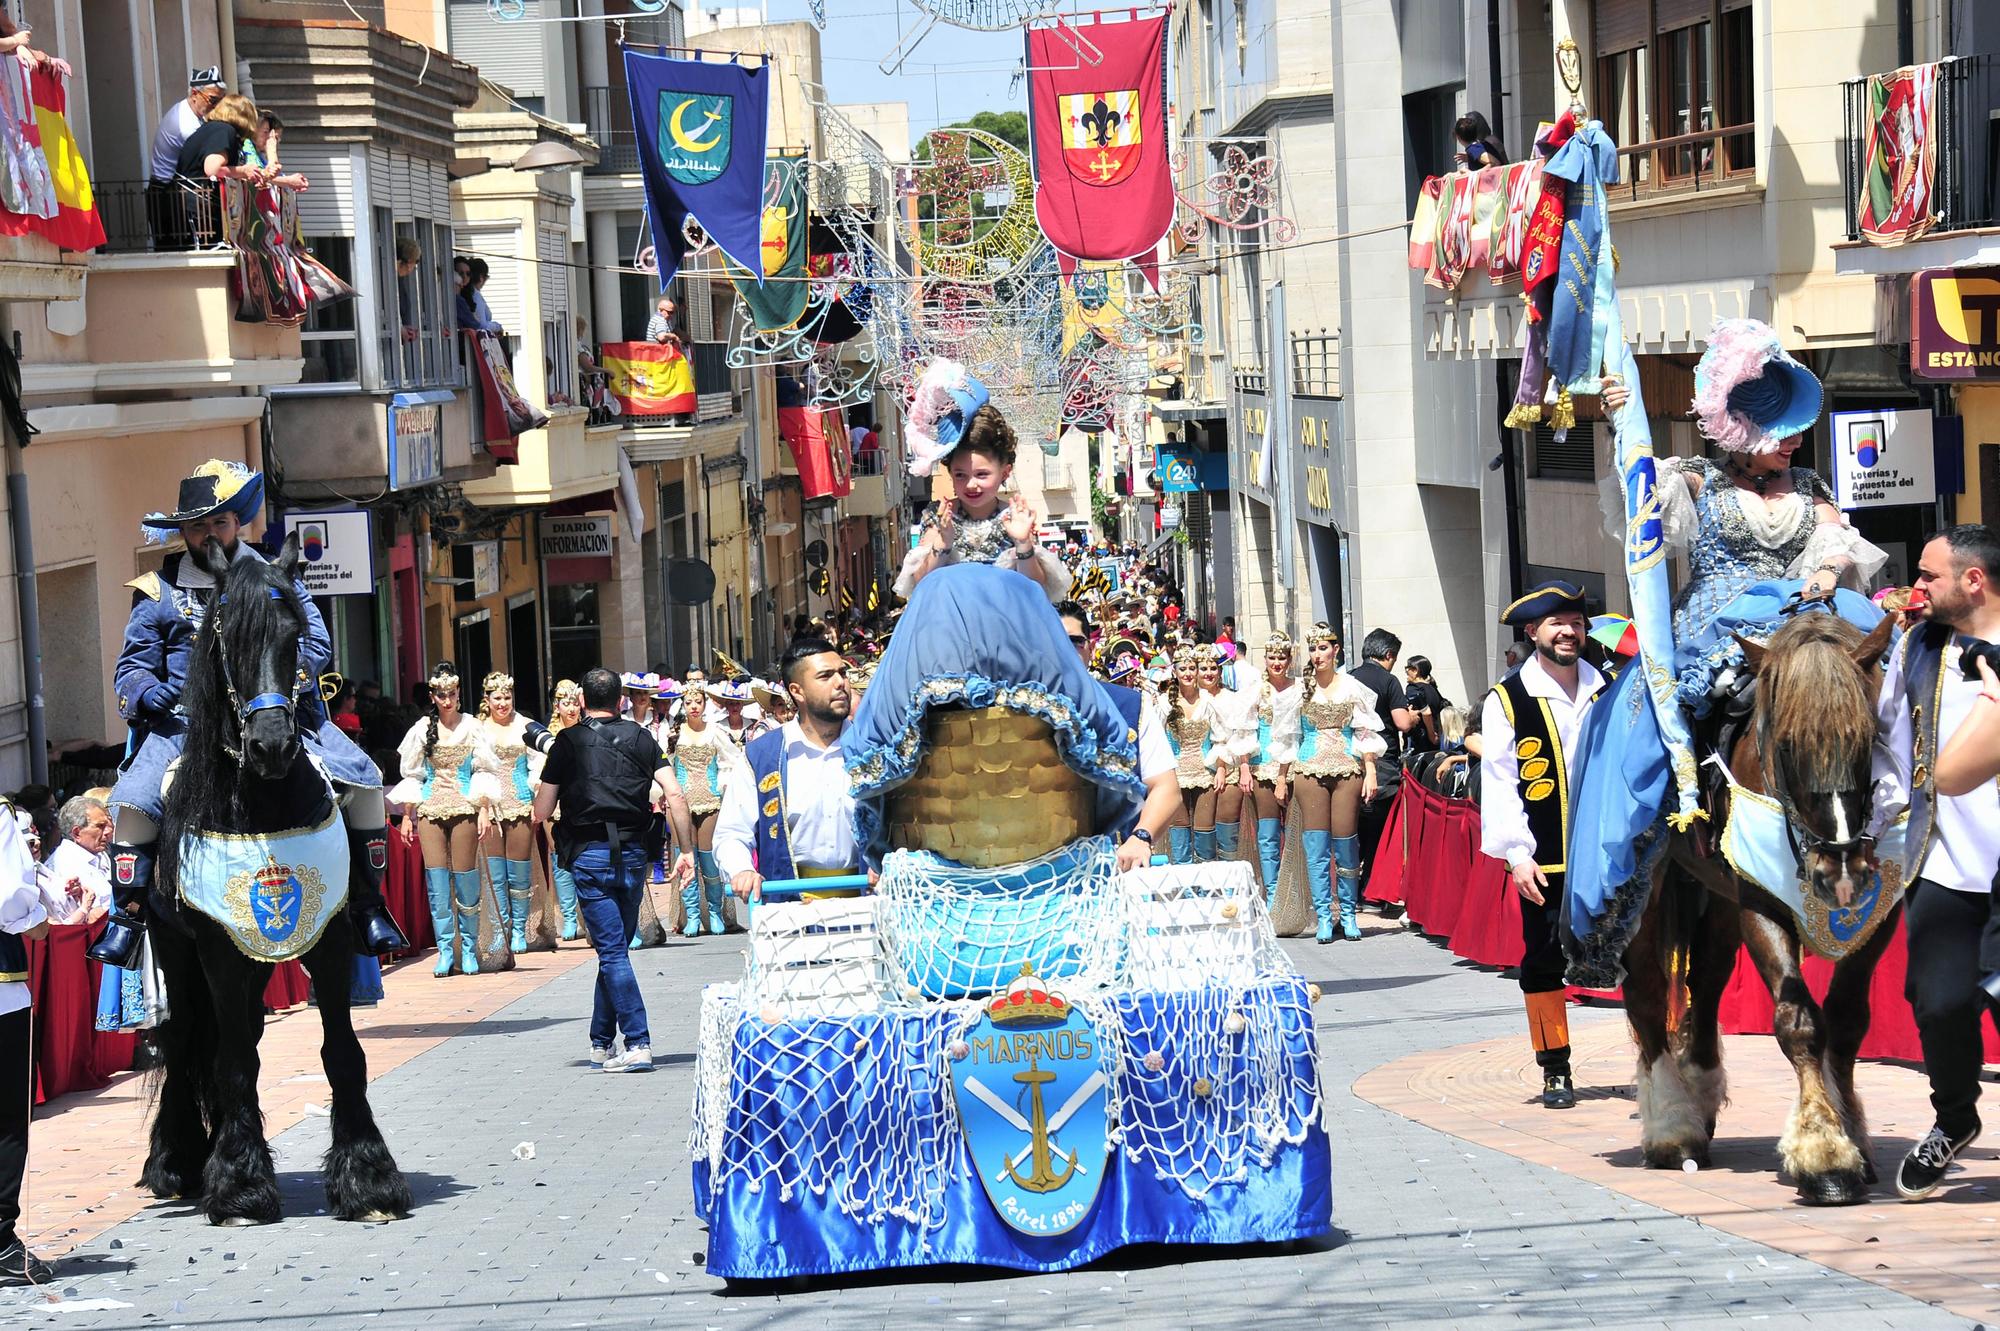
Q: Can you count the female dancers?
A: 8